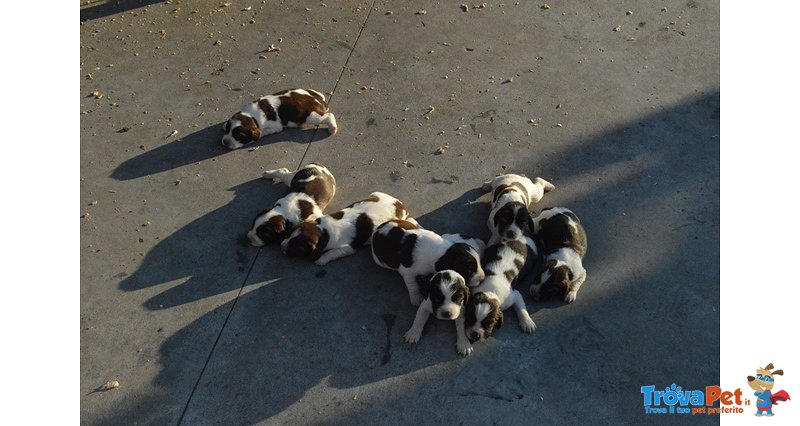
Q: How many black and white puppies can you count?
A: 5